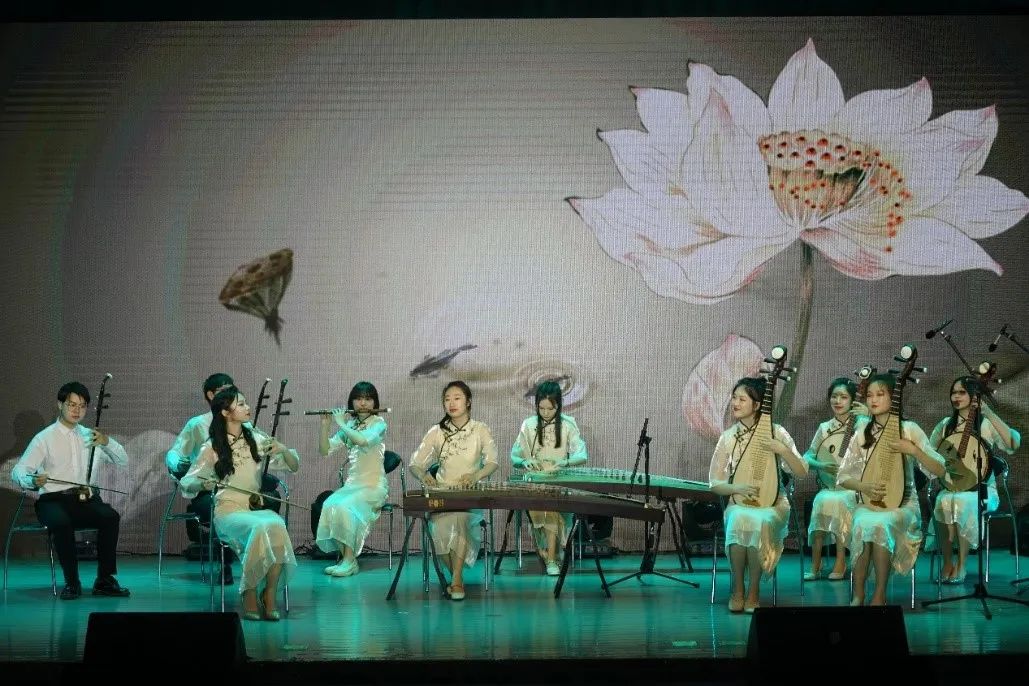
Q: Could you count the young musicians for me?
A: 10